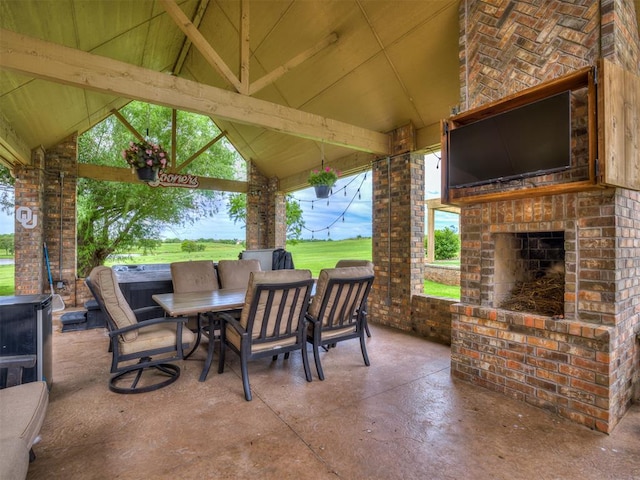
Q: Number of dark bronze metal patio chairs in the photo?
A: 6